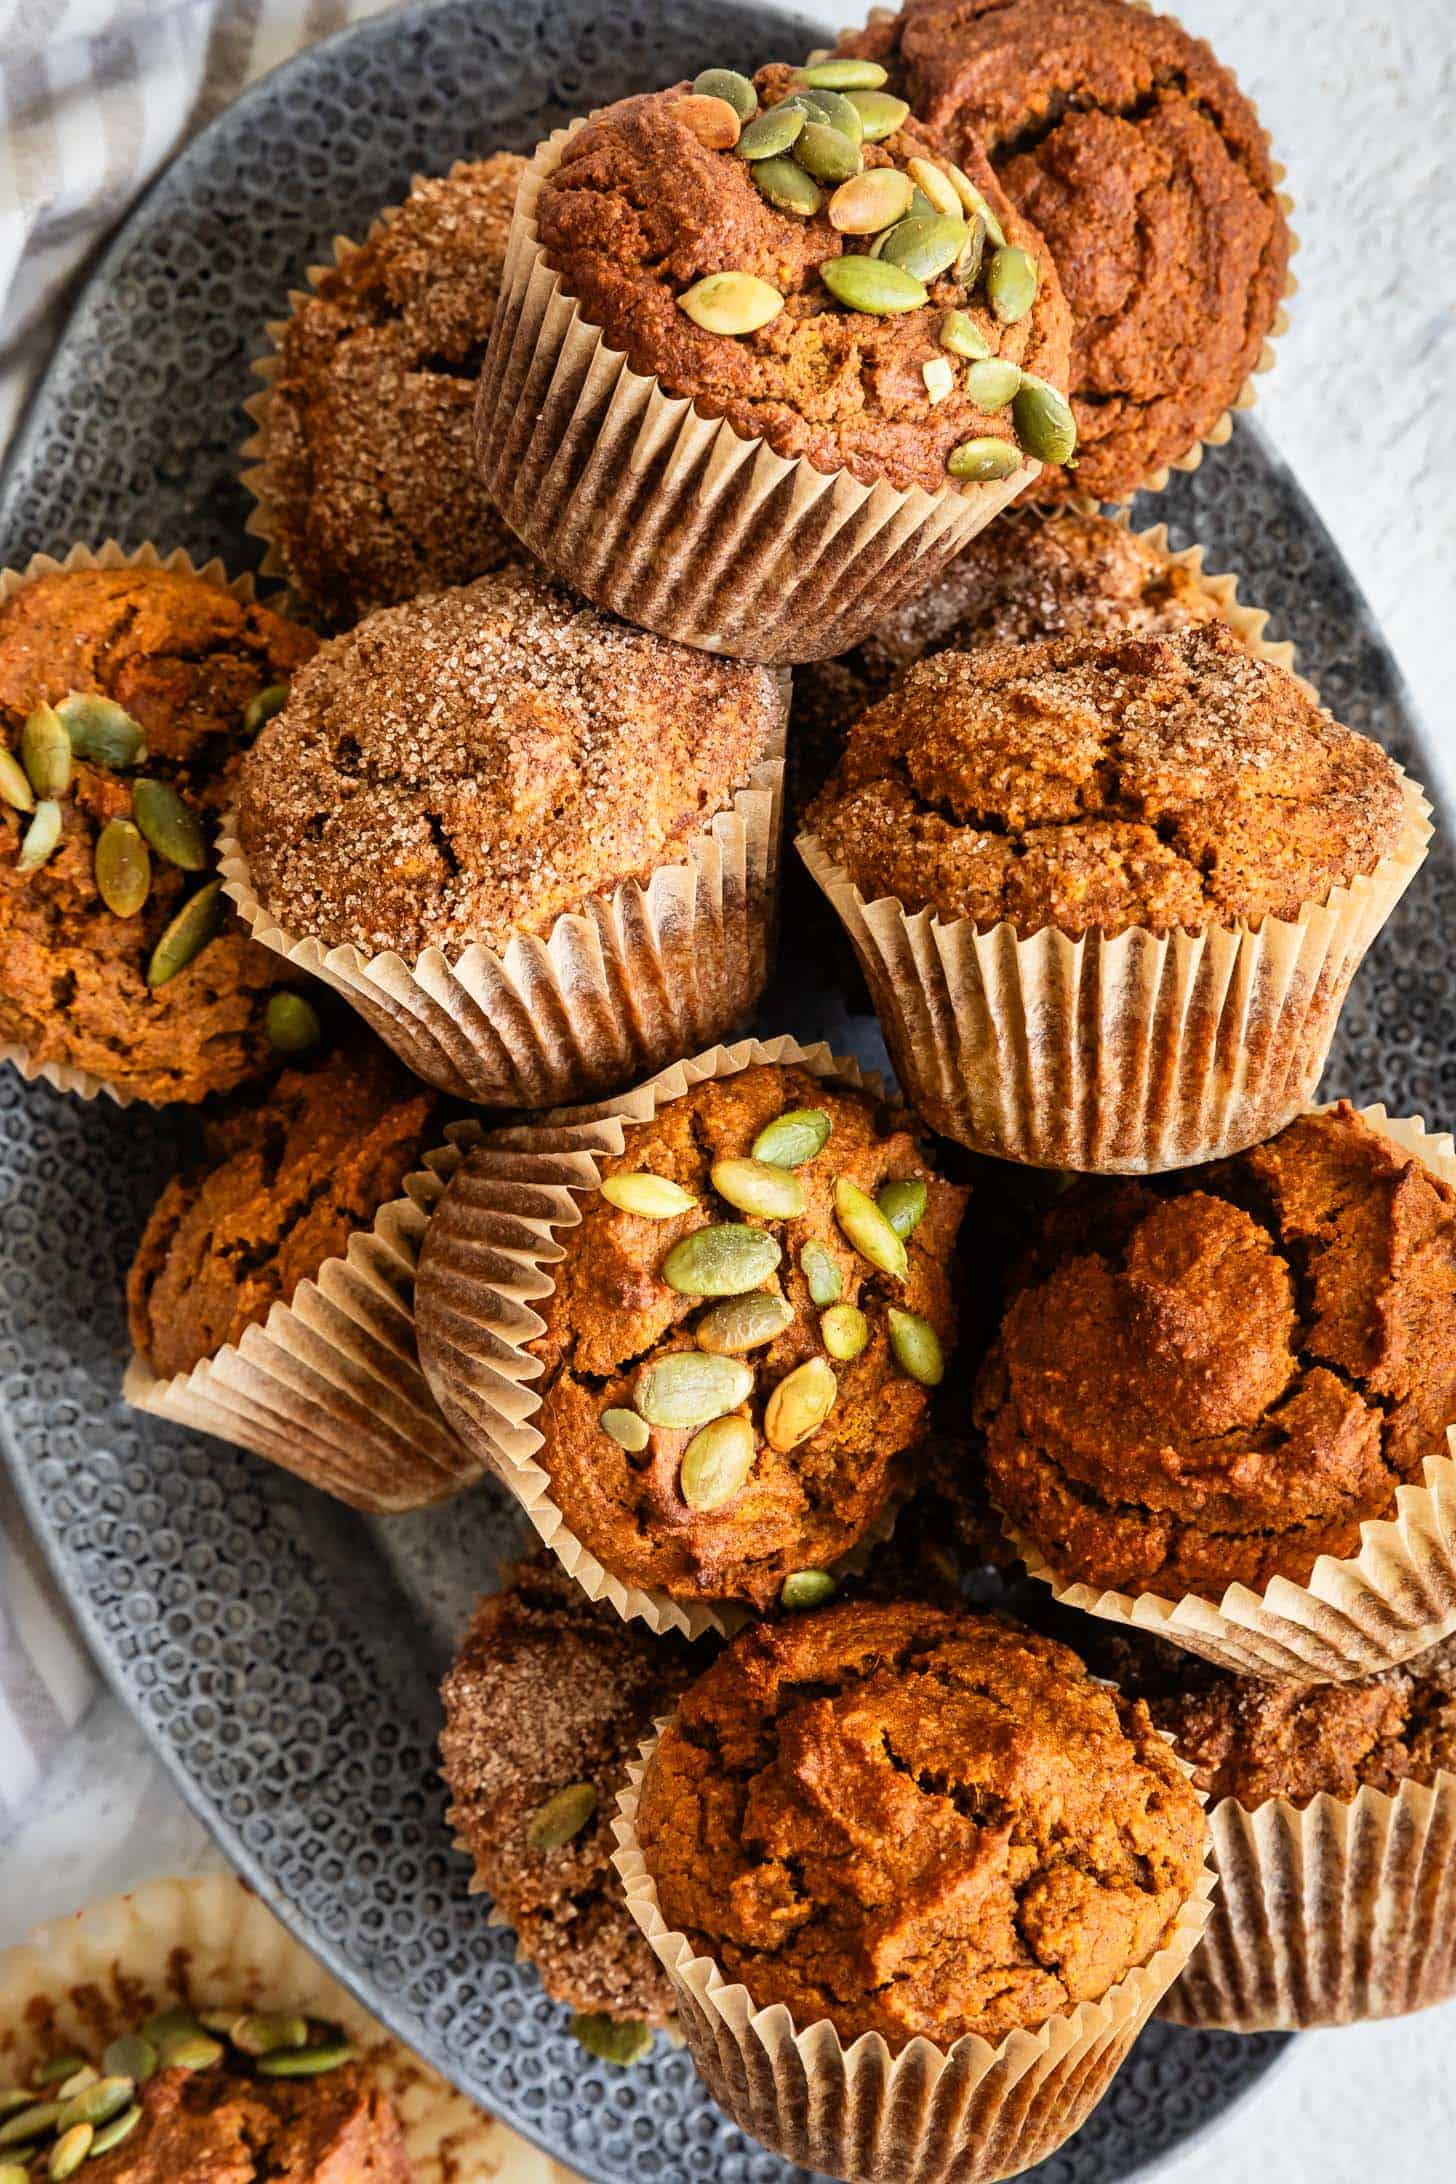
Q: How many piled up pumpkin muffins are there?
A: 13